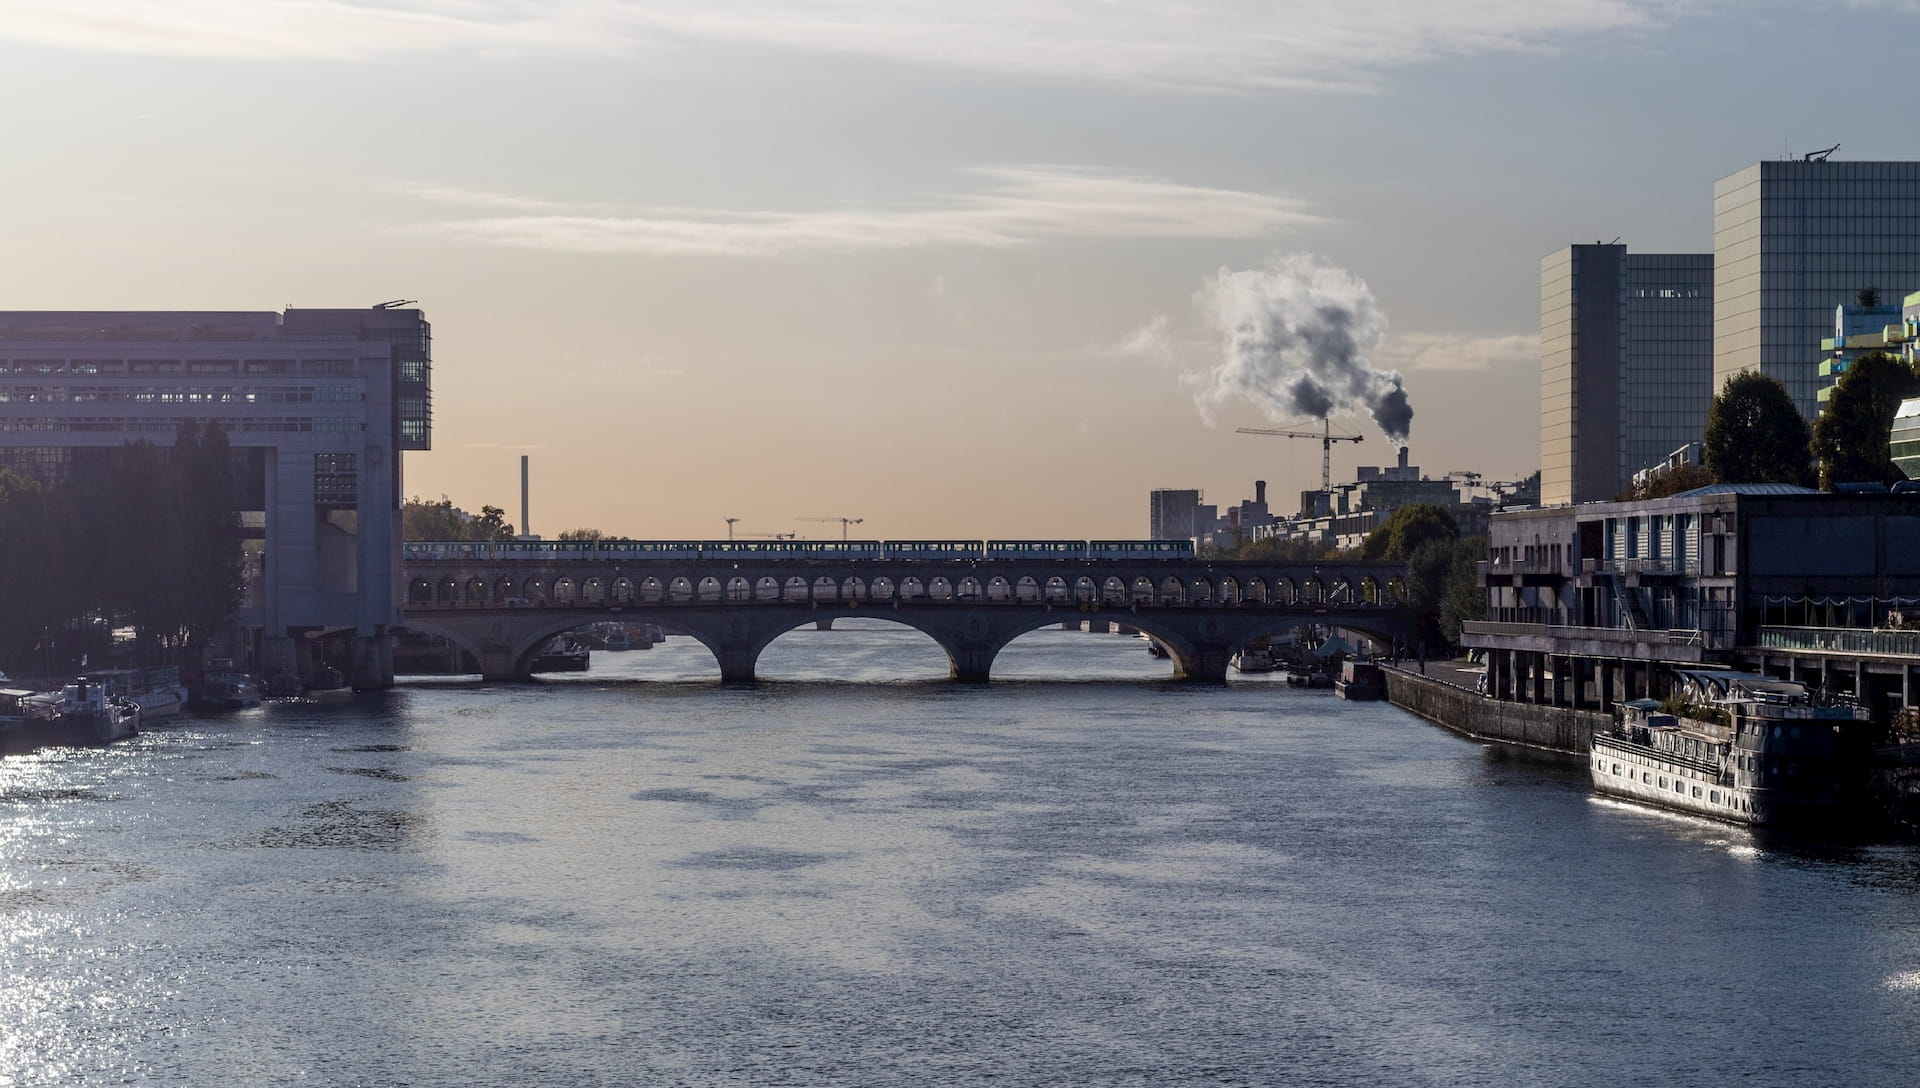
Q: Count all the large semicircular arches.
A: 5